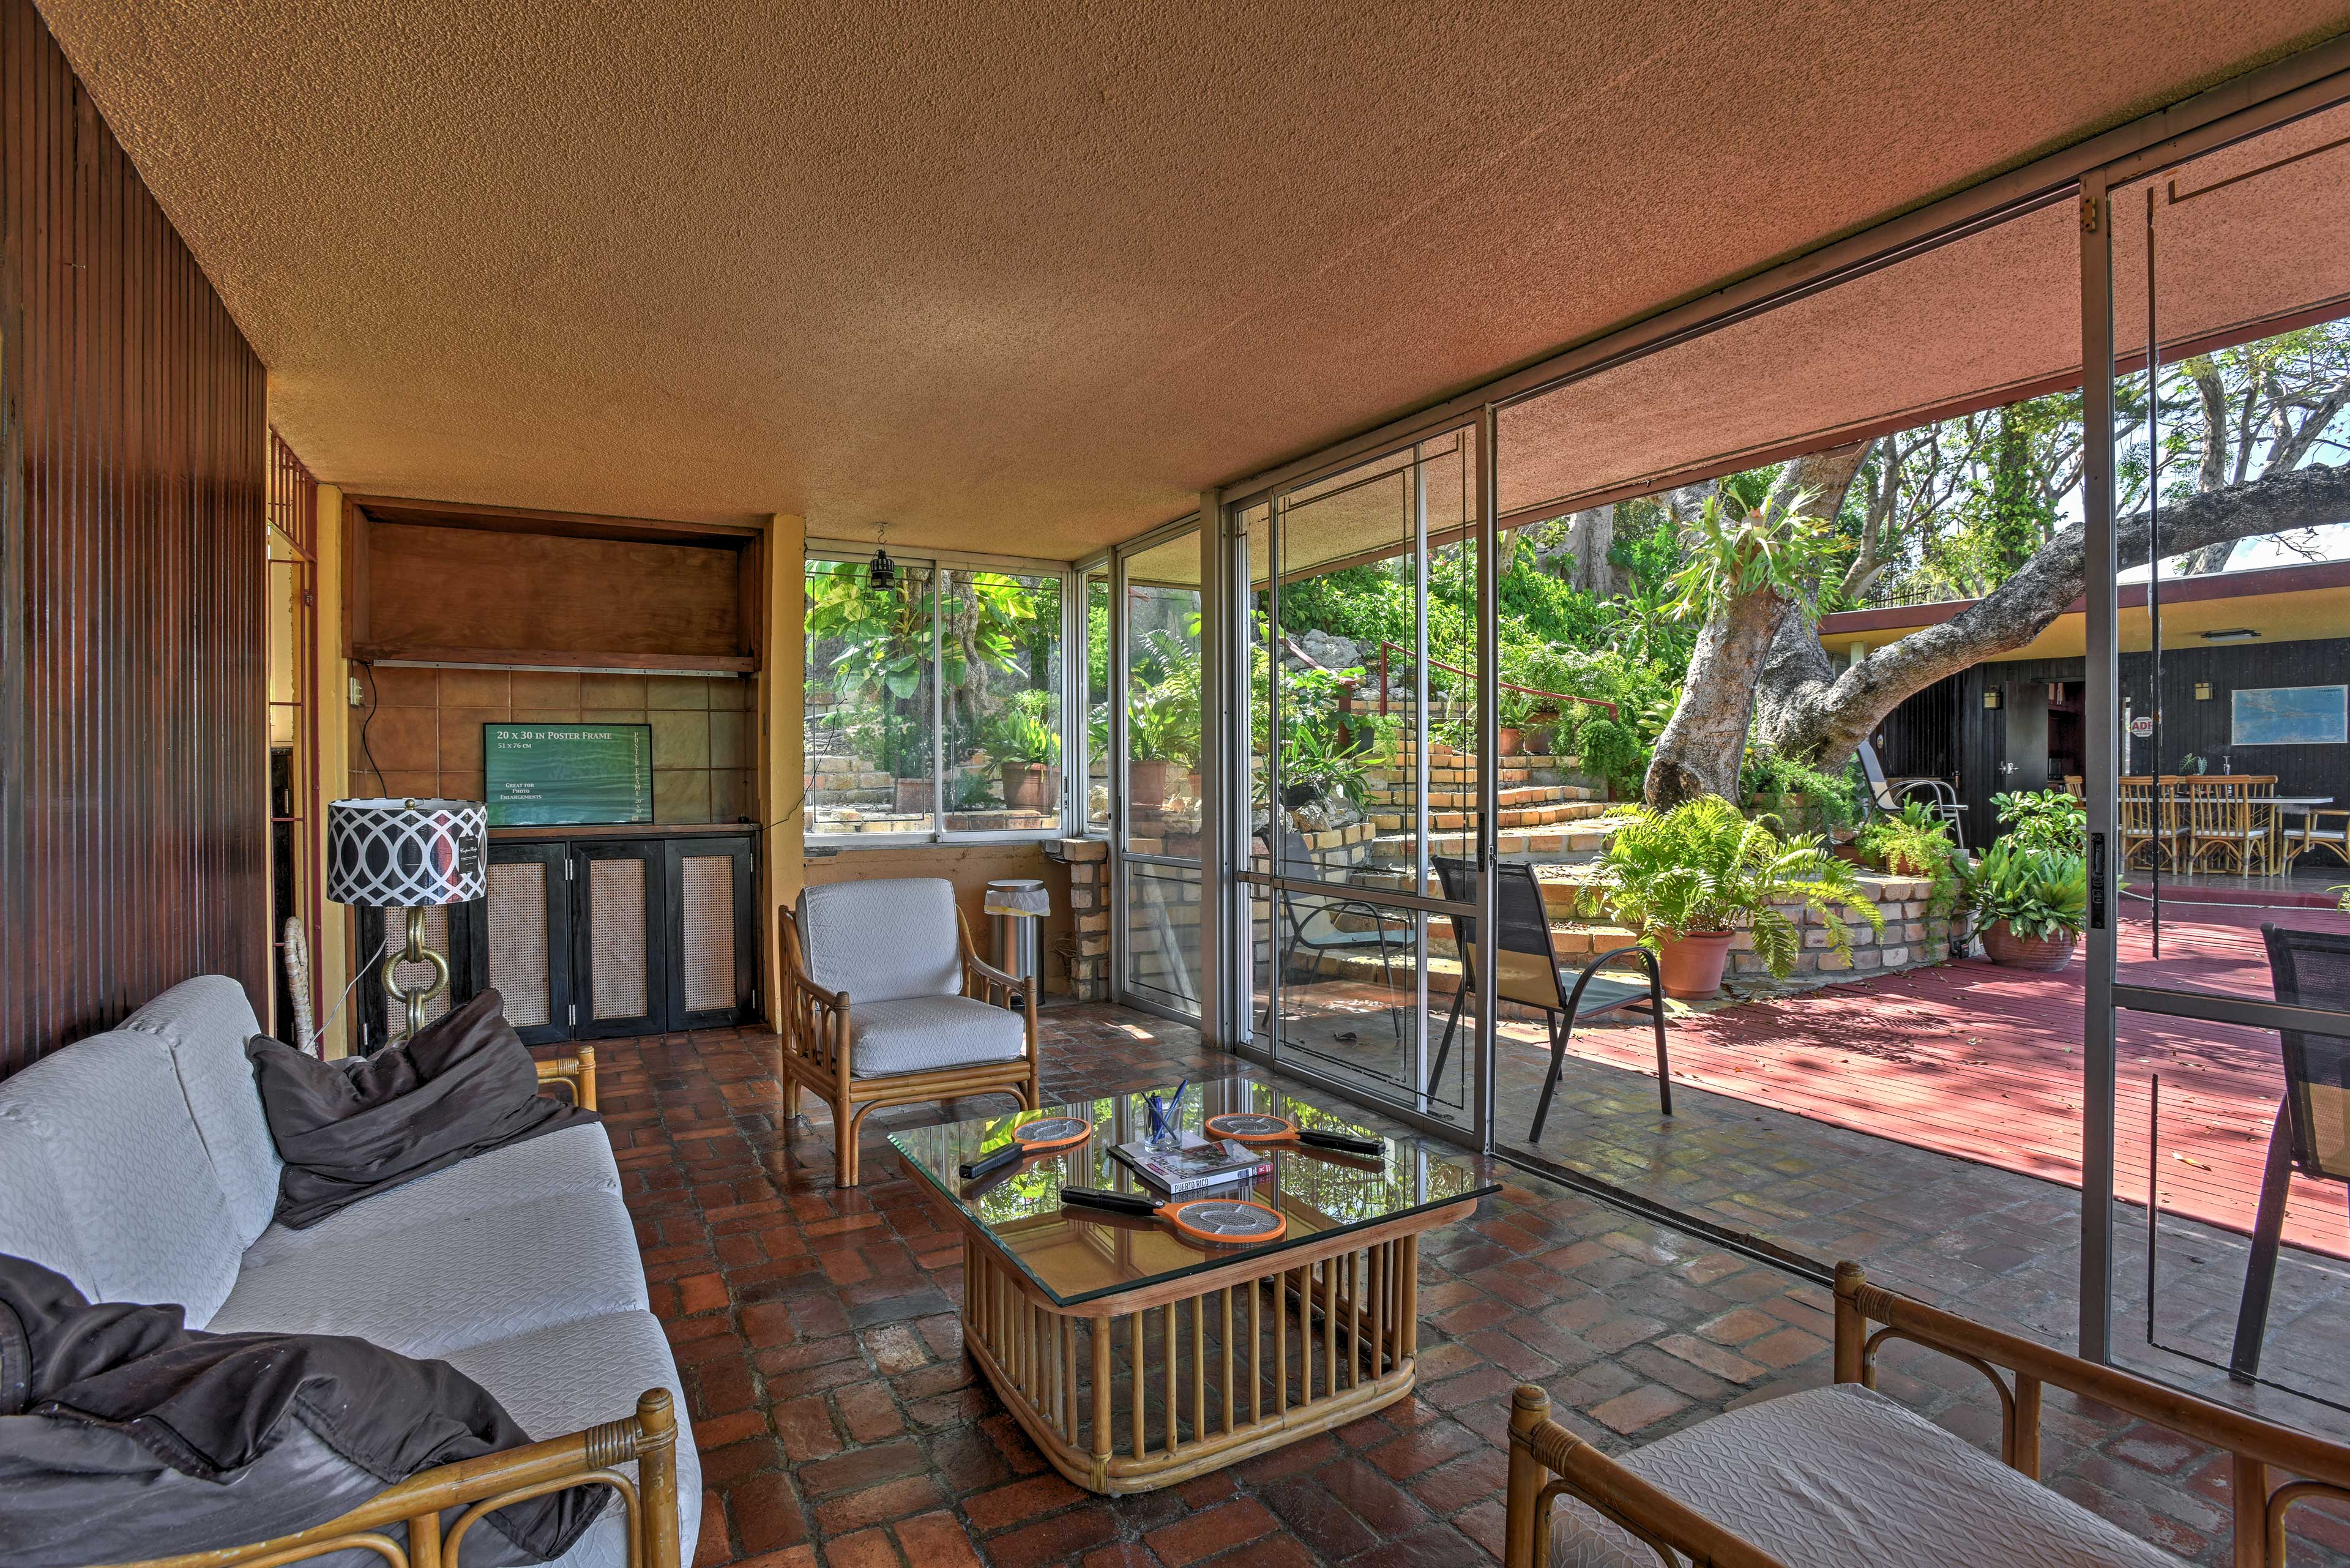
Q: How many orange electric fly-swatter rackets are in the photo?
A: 3